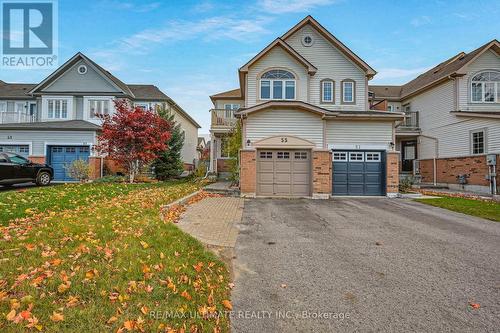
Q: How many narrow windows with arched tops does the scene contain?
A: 2